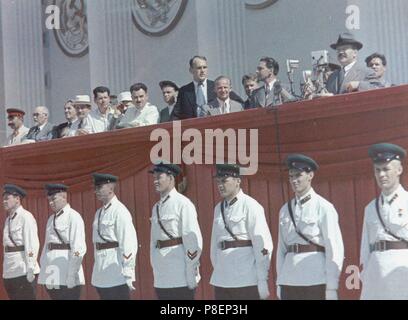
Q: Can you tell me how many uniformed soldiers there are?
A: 7